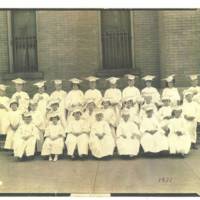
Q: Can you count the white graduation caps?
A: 11